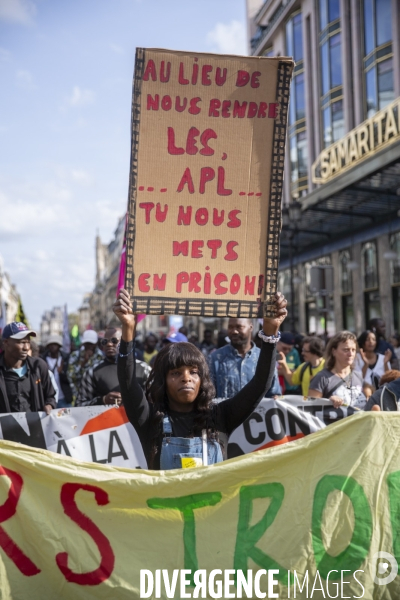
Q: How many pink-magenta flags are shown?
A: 1